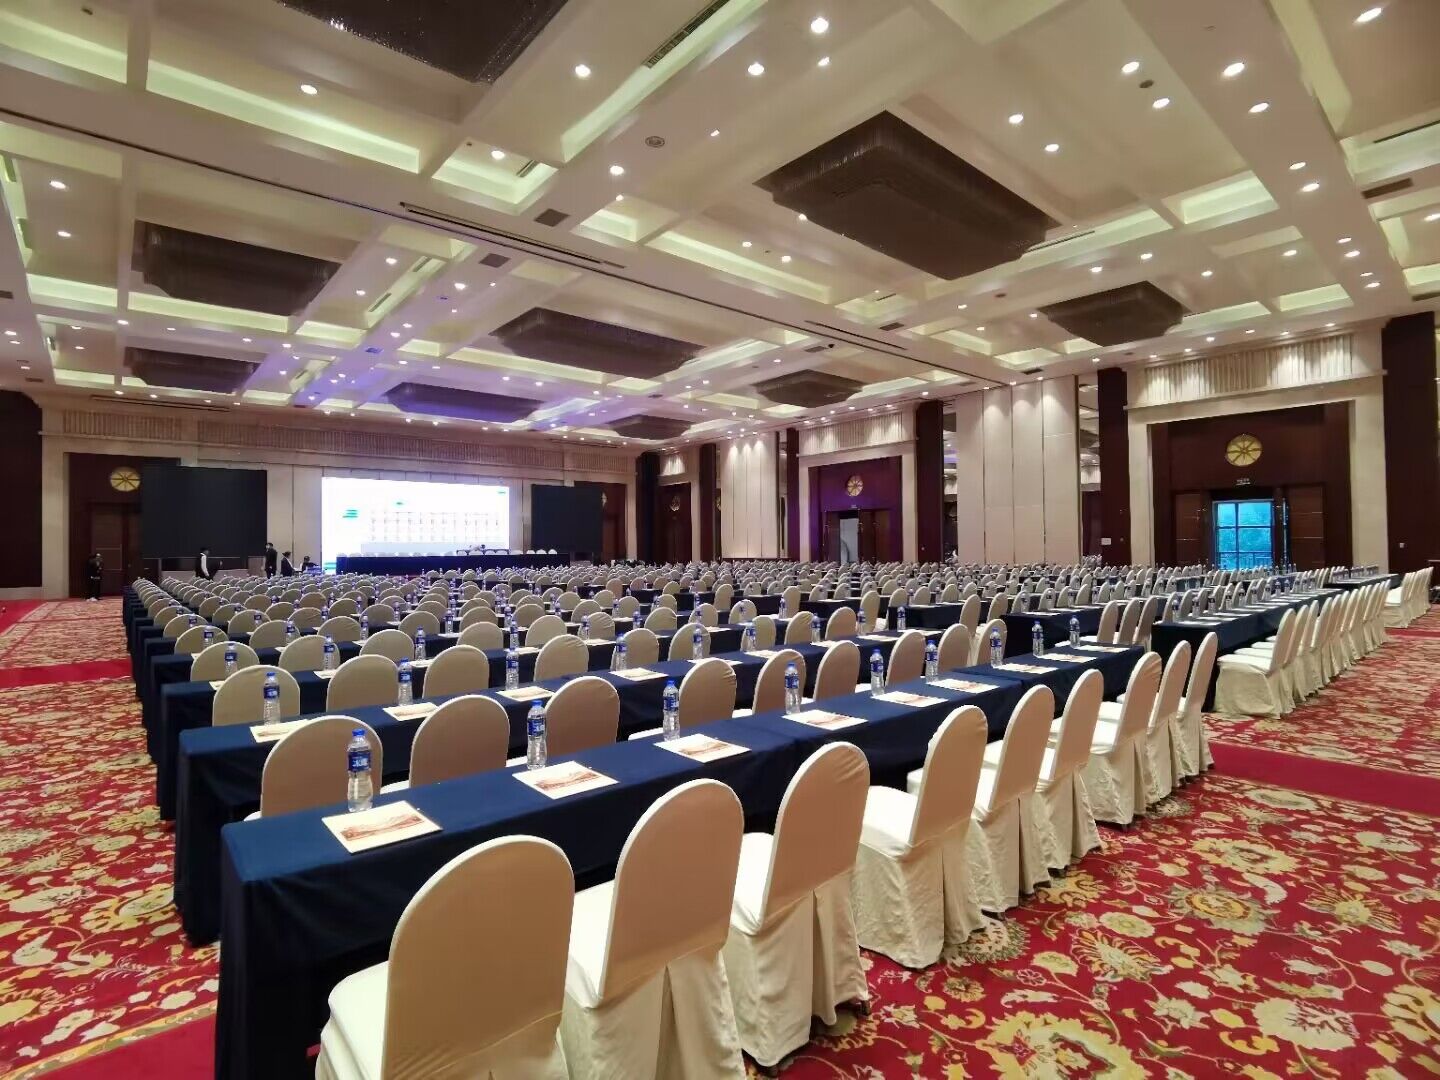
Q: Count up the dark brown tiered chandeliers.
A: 9